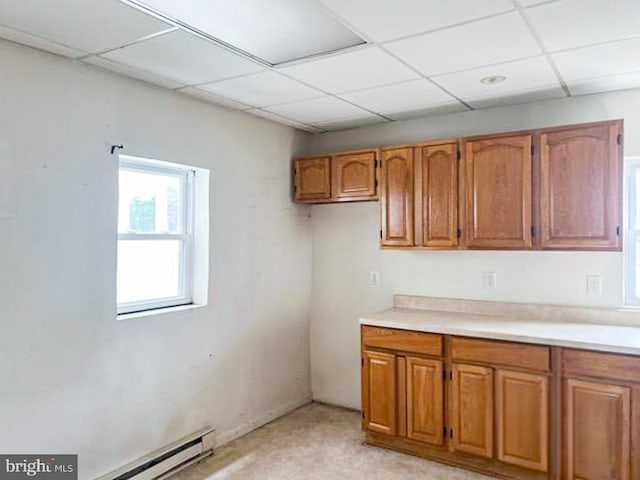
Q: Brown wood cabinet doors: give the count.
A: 11